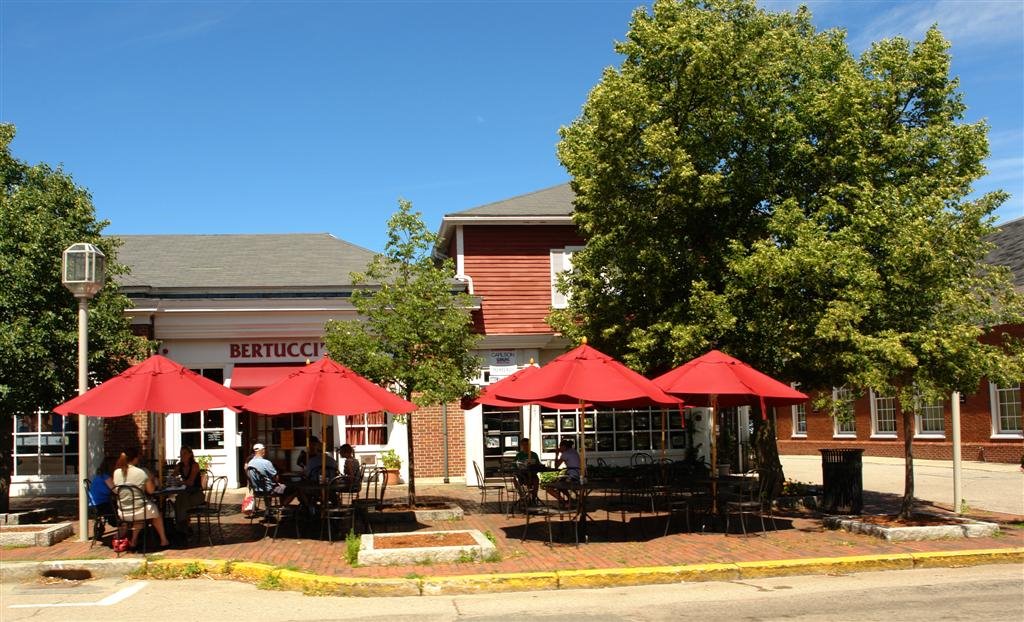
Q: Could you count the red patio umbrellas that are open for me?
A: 5